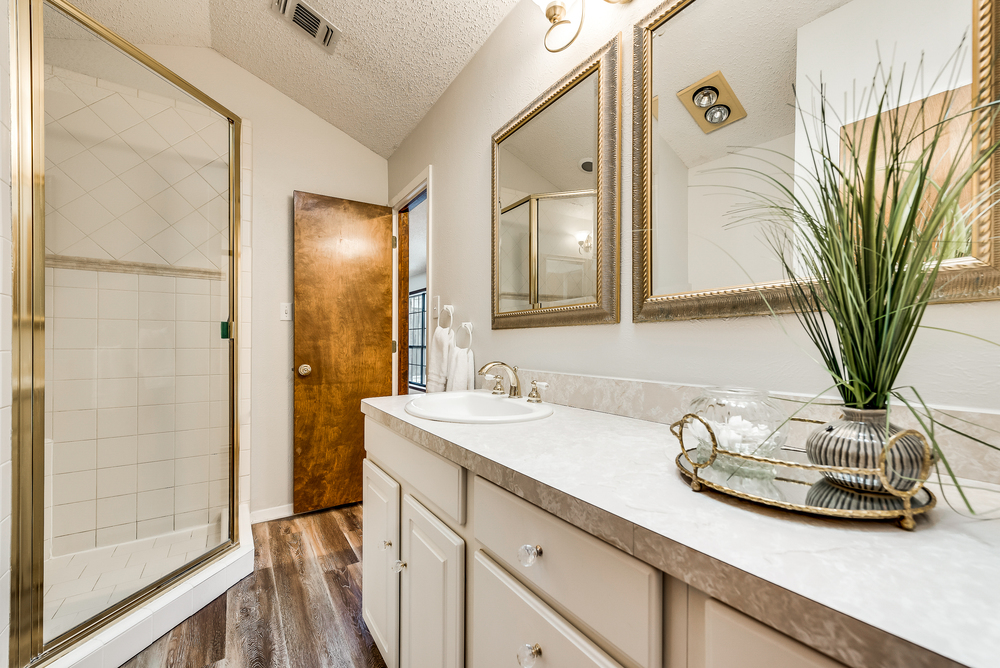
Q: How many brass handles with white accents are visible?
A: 2